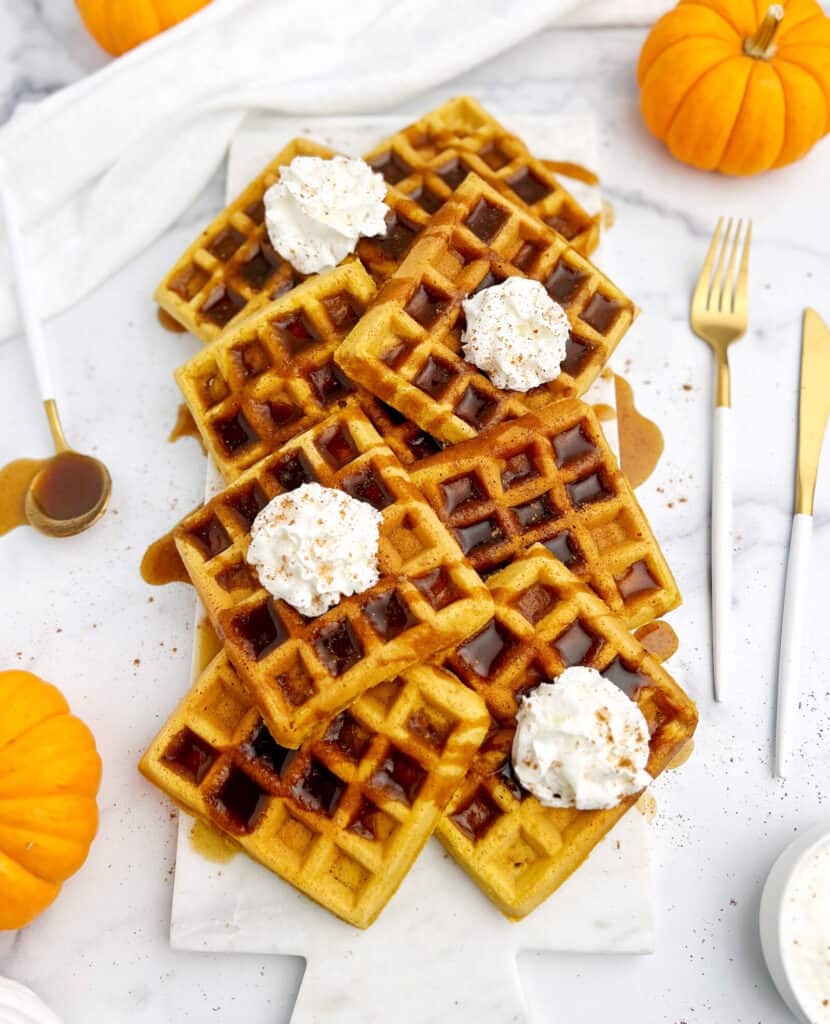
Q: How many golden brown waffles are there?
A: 8